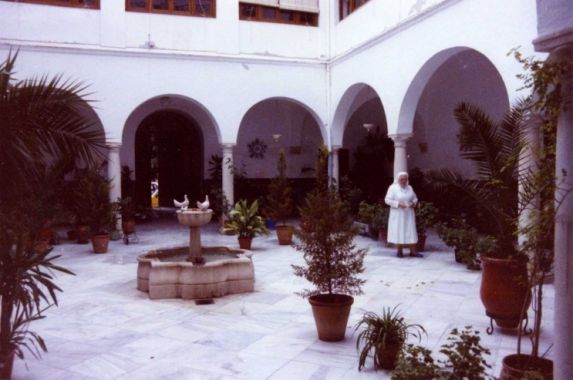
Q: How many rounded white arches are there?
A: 5